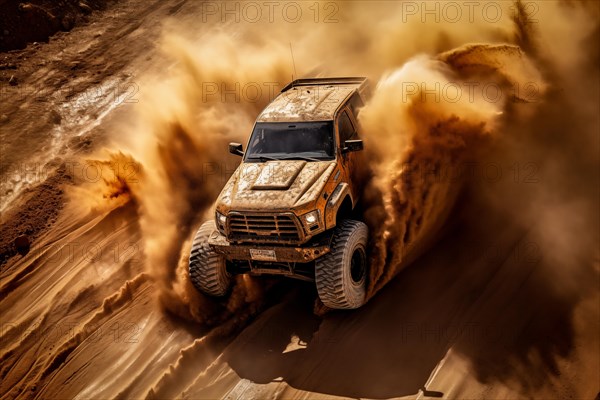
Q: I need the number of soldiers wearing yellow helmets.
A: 0